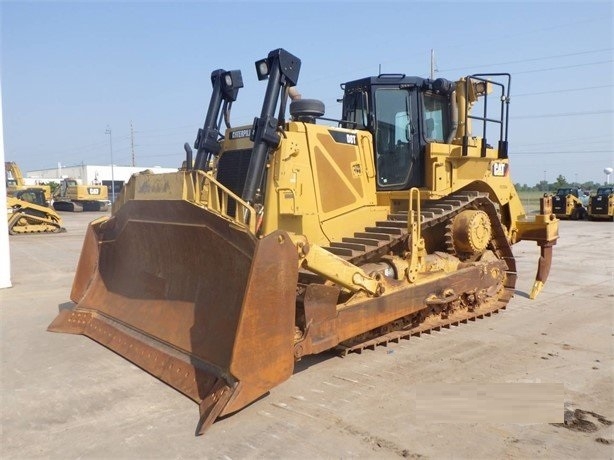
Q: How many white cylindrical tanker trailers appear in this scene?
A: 0